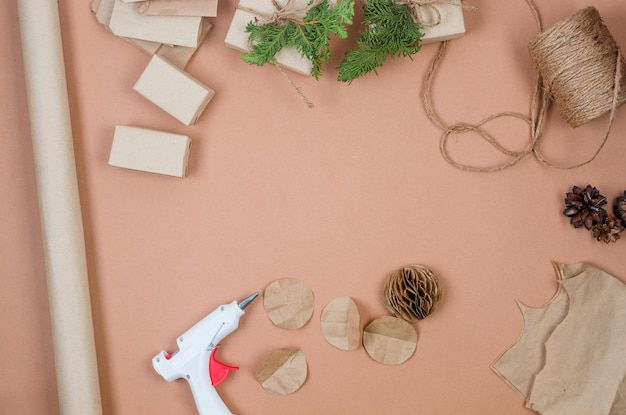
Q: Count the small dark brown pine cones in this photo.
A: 3